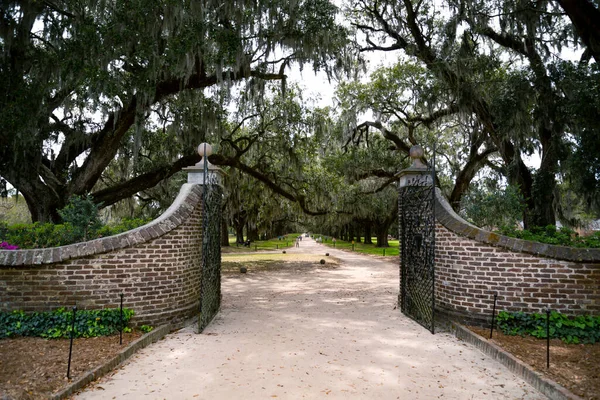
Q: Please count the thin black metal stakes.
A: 4